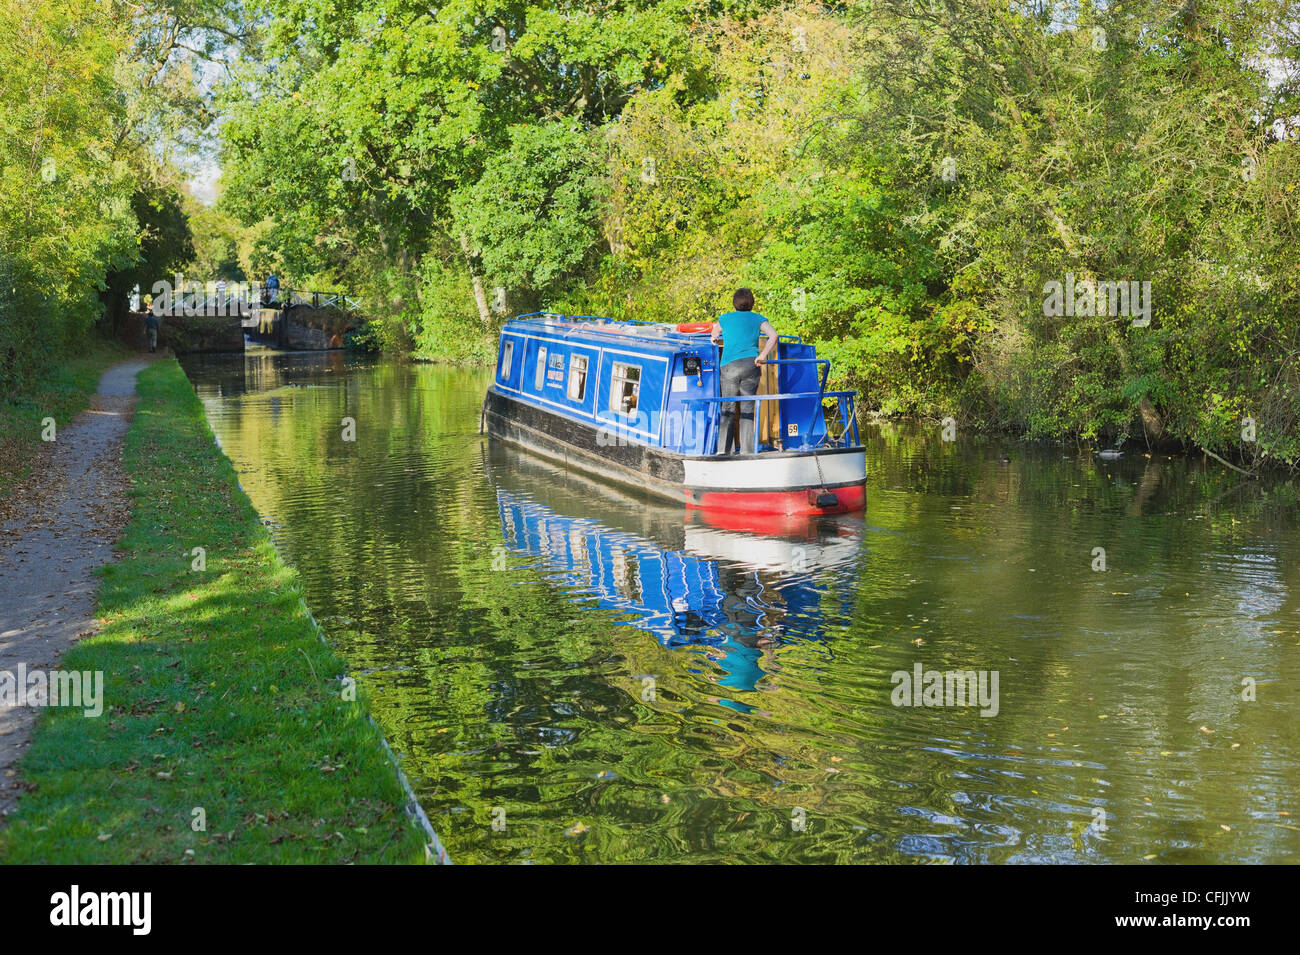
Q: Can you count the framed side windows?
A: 4